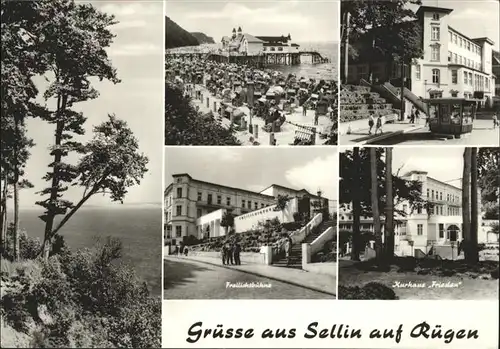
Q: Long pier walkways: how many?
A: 1